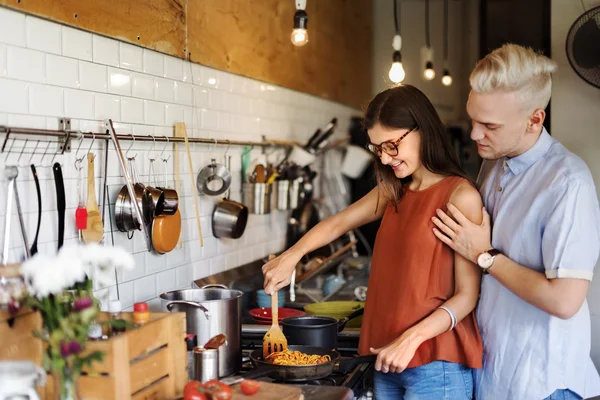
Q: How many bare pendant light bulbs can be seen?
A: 4